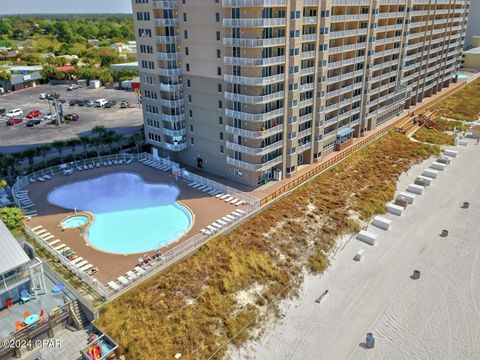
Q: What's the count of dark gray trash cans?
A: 4